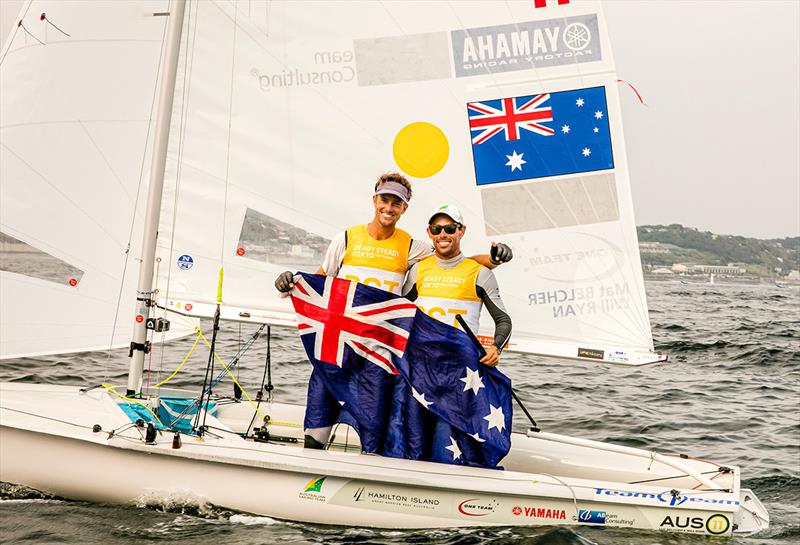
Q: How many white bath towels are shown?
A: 0